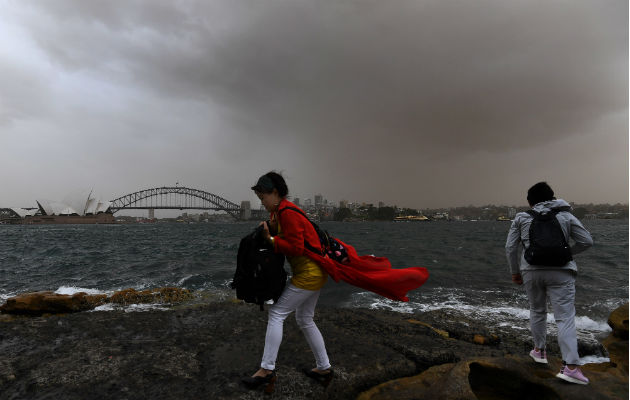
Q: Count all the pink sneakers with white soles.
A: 2